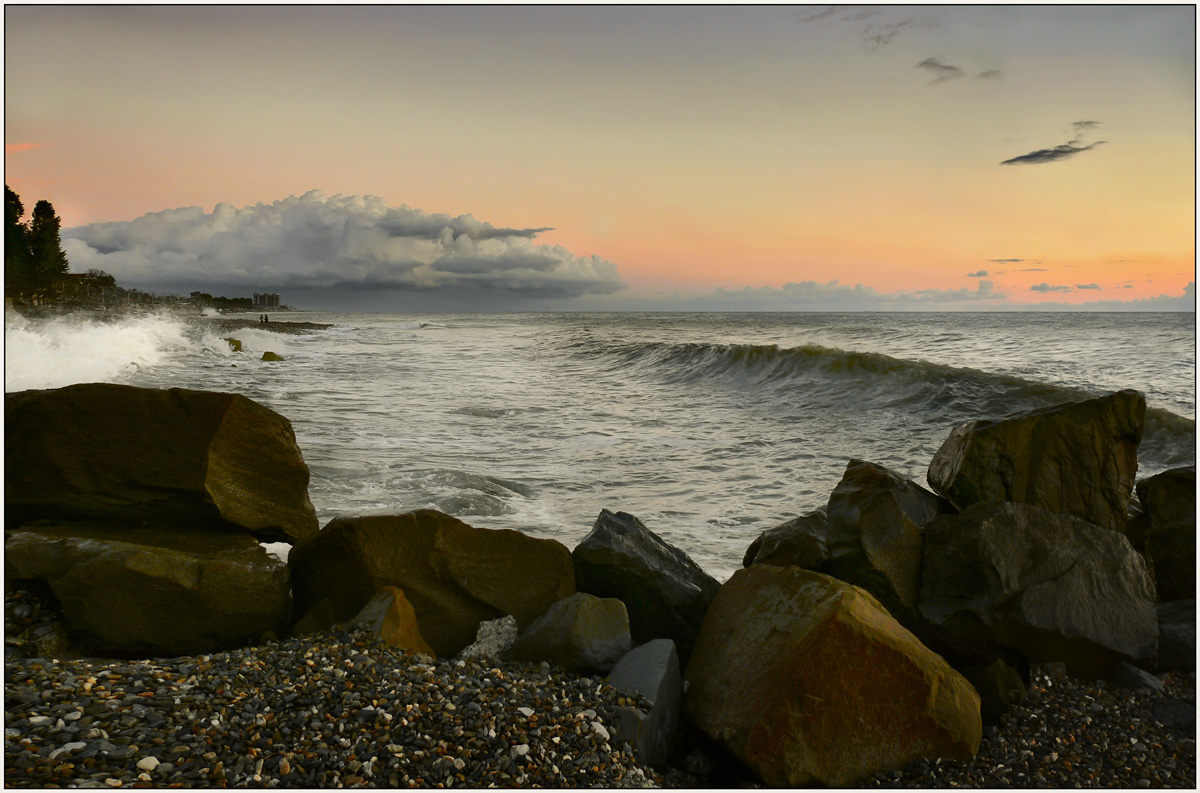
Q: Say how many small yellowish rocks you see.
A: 2